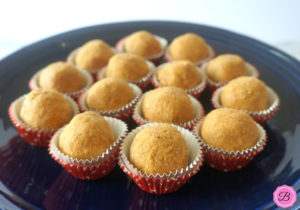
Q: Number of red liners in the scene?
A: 14